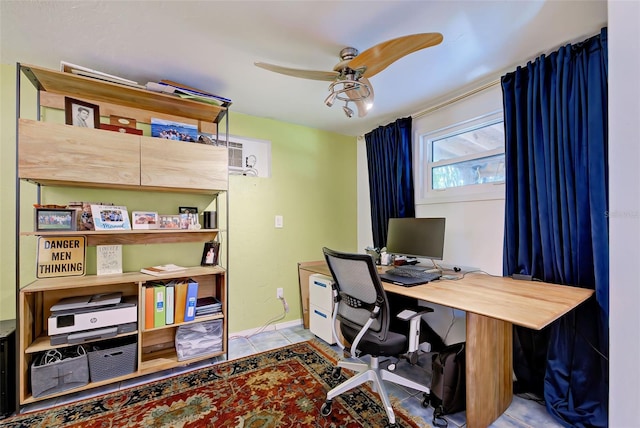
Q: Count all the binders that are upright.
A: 5